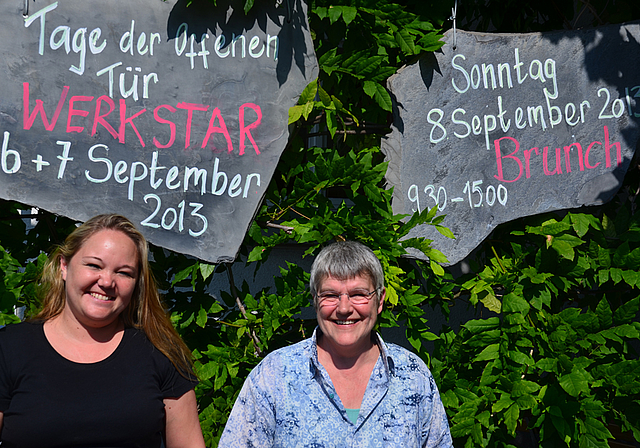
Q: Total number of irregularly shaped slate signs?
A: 2